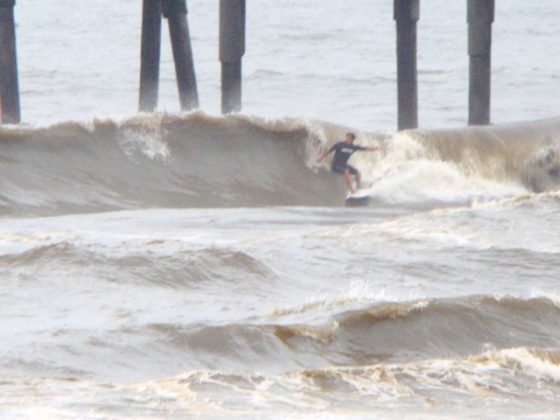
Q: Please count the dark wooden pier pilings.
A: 6